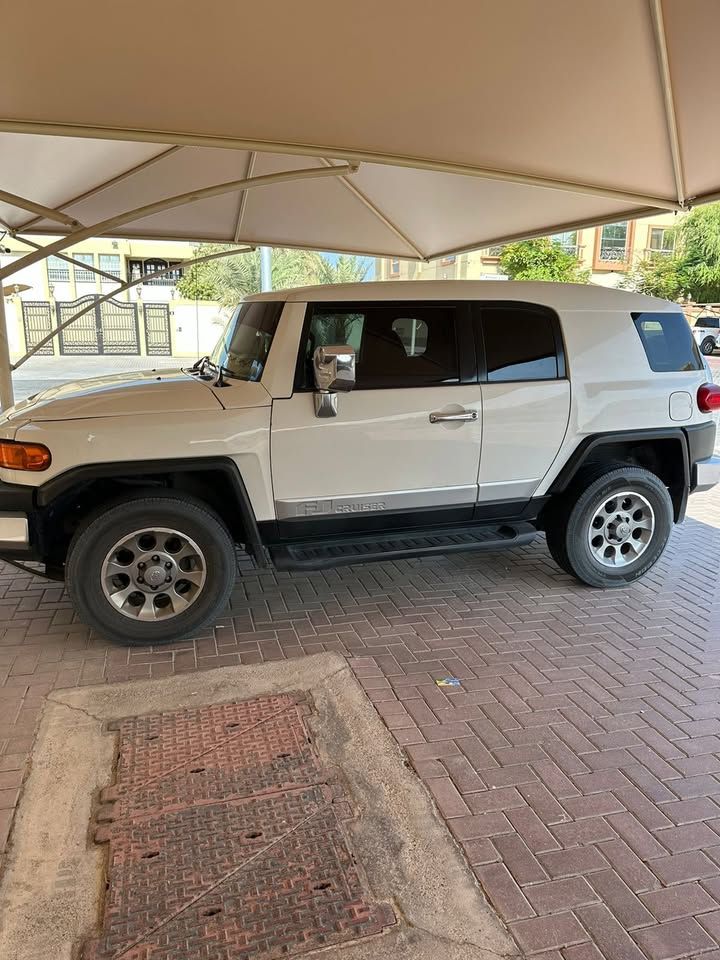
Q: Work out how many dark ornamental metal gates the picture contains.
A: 3